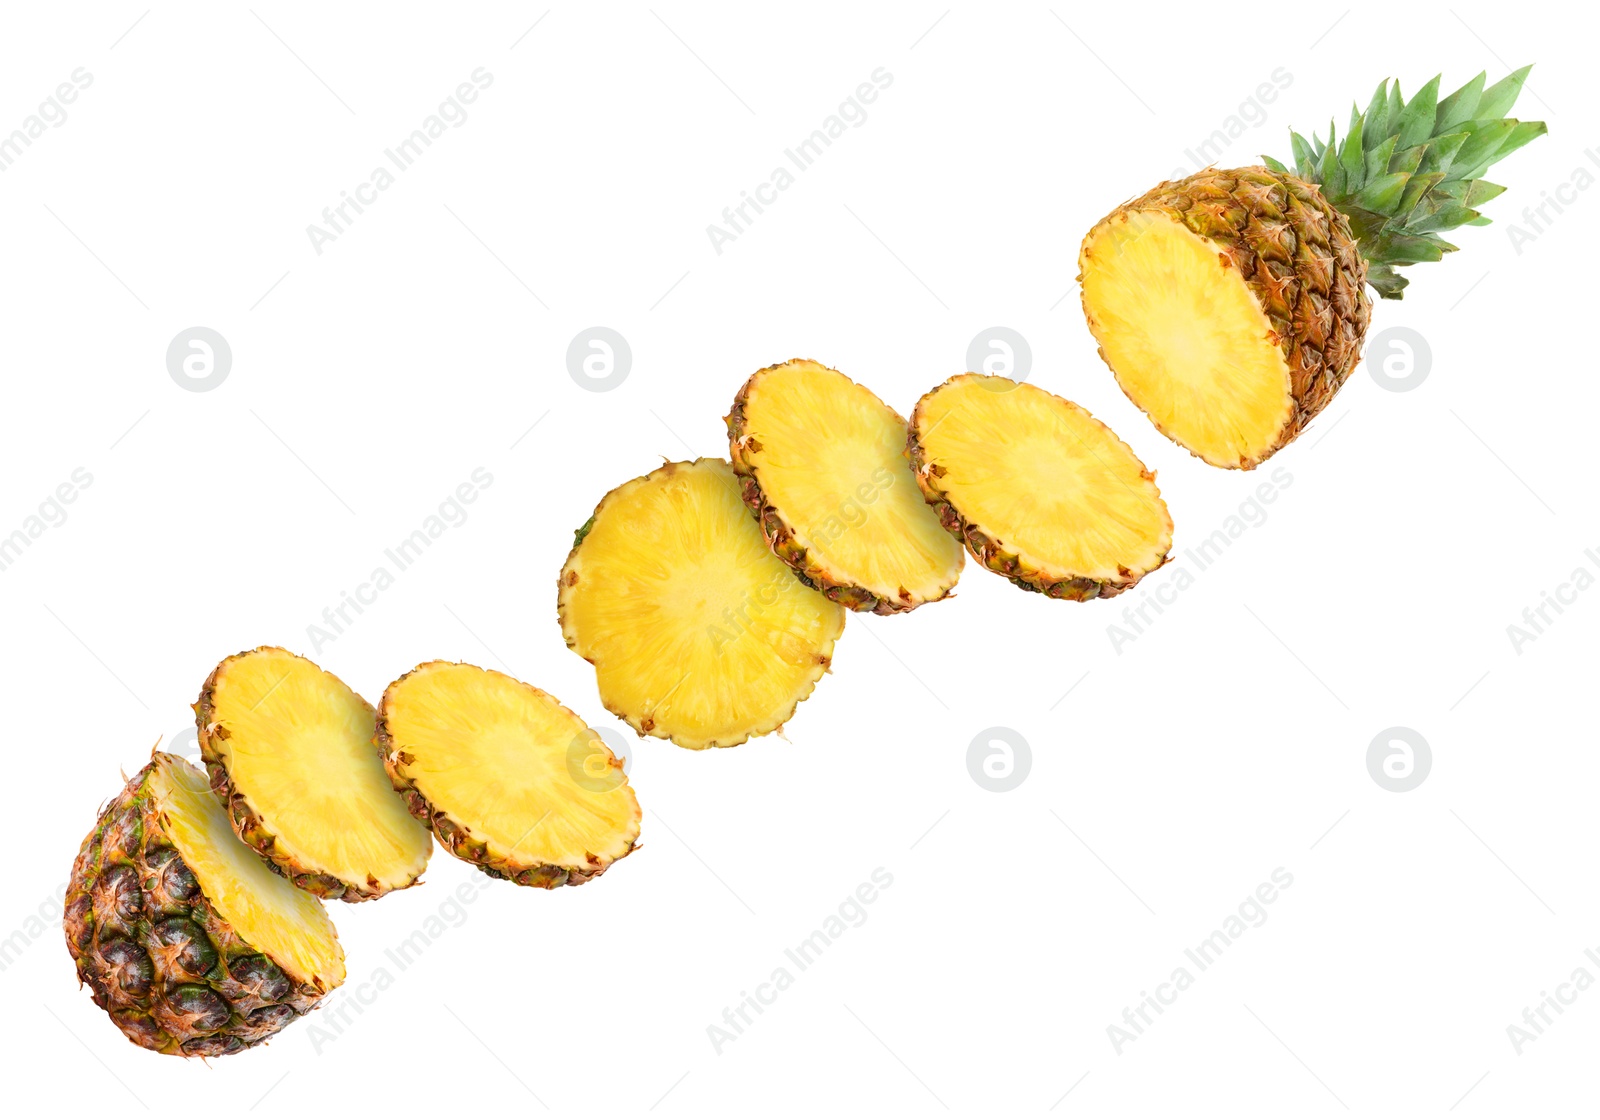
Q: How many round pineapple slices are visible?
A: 5